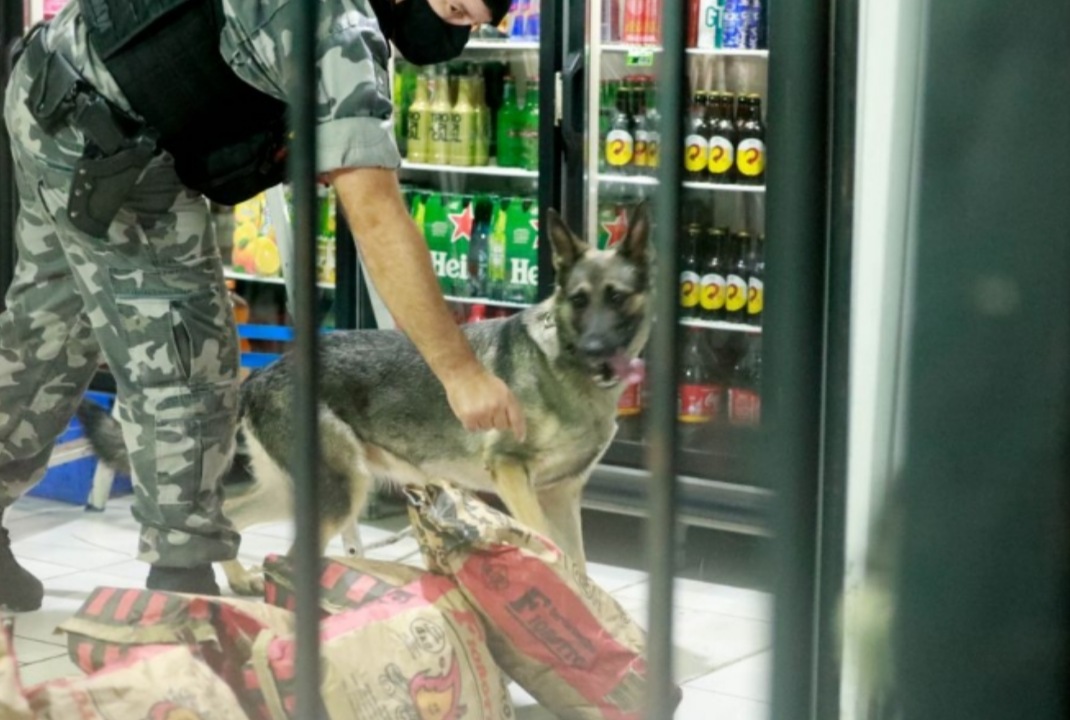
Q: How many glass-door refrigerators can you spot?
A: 3